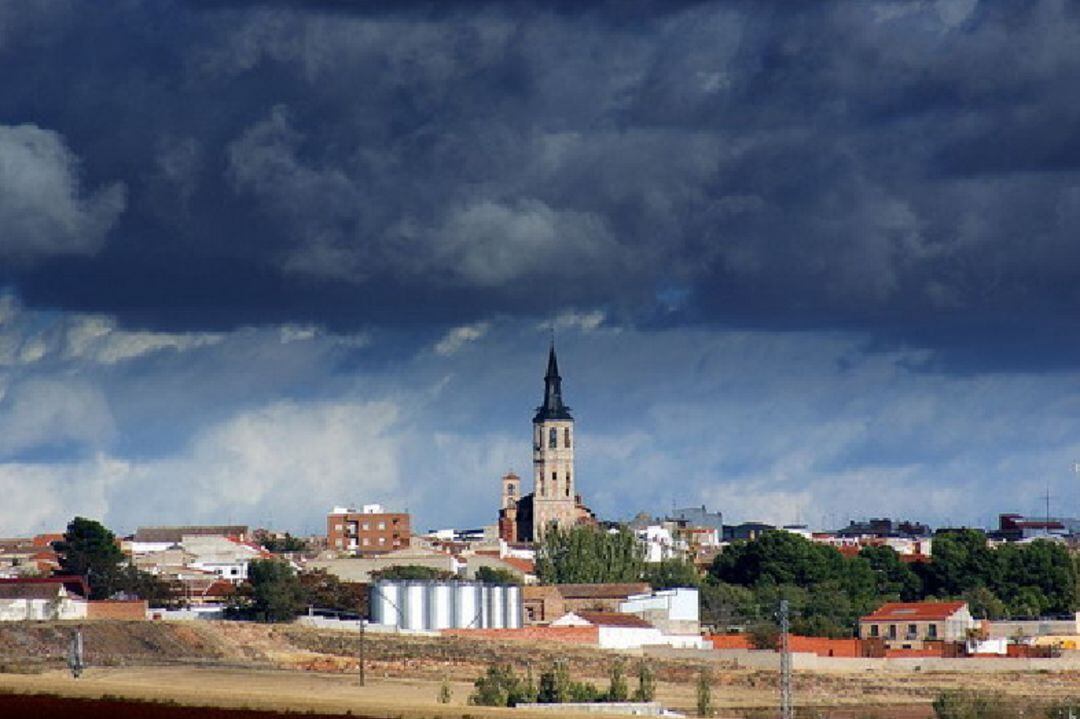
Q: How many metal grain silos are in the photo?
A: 7